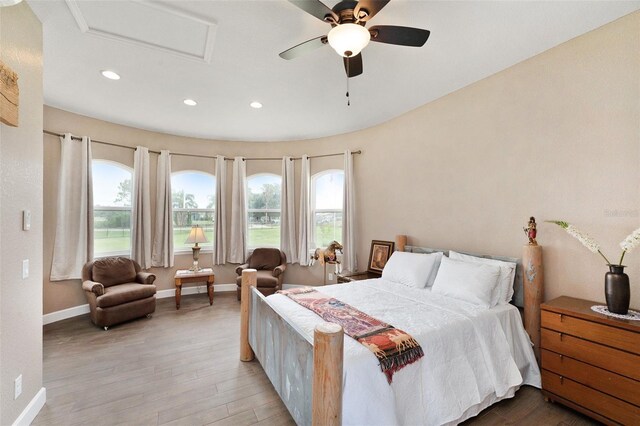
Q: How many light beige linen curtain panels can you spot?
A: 8